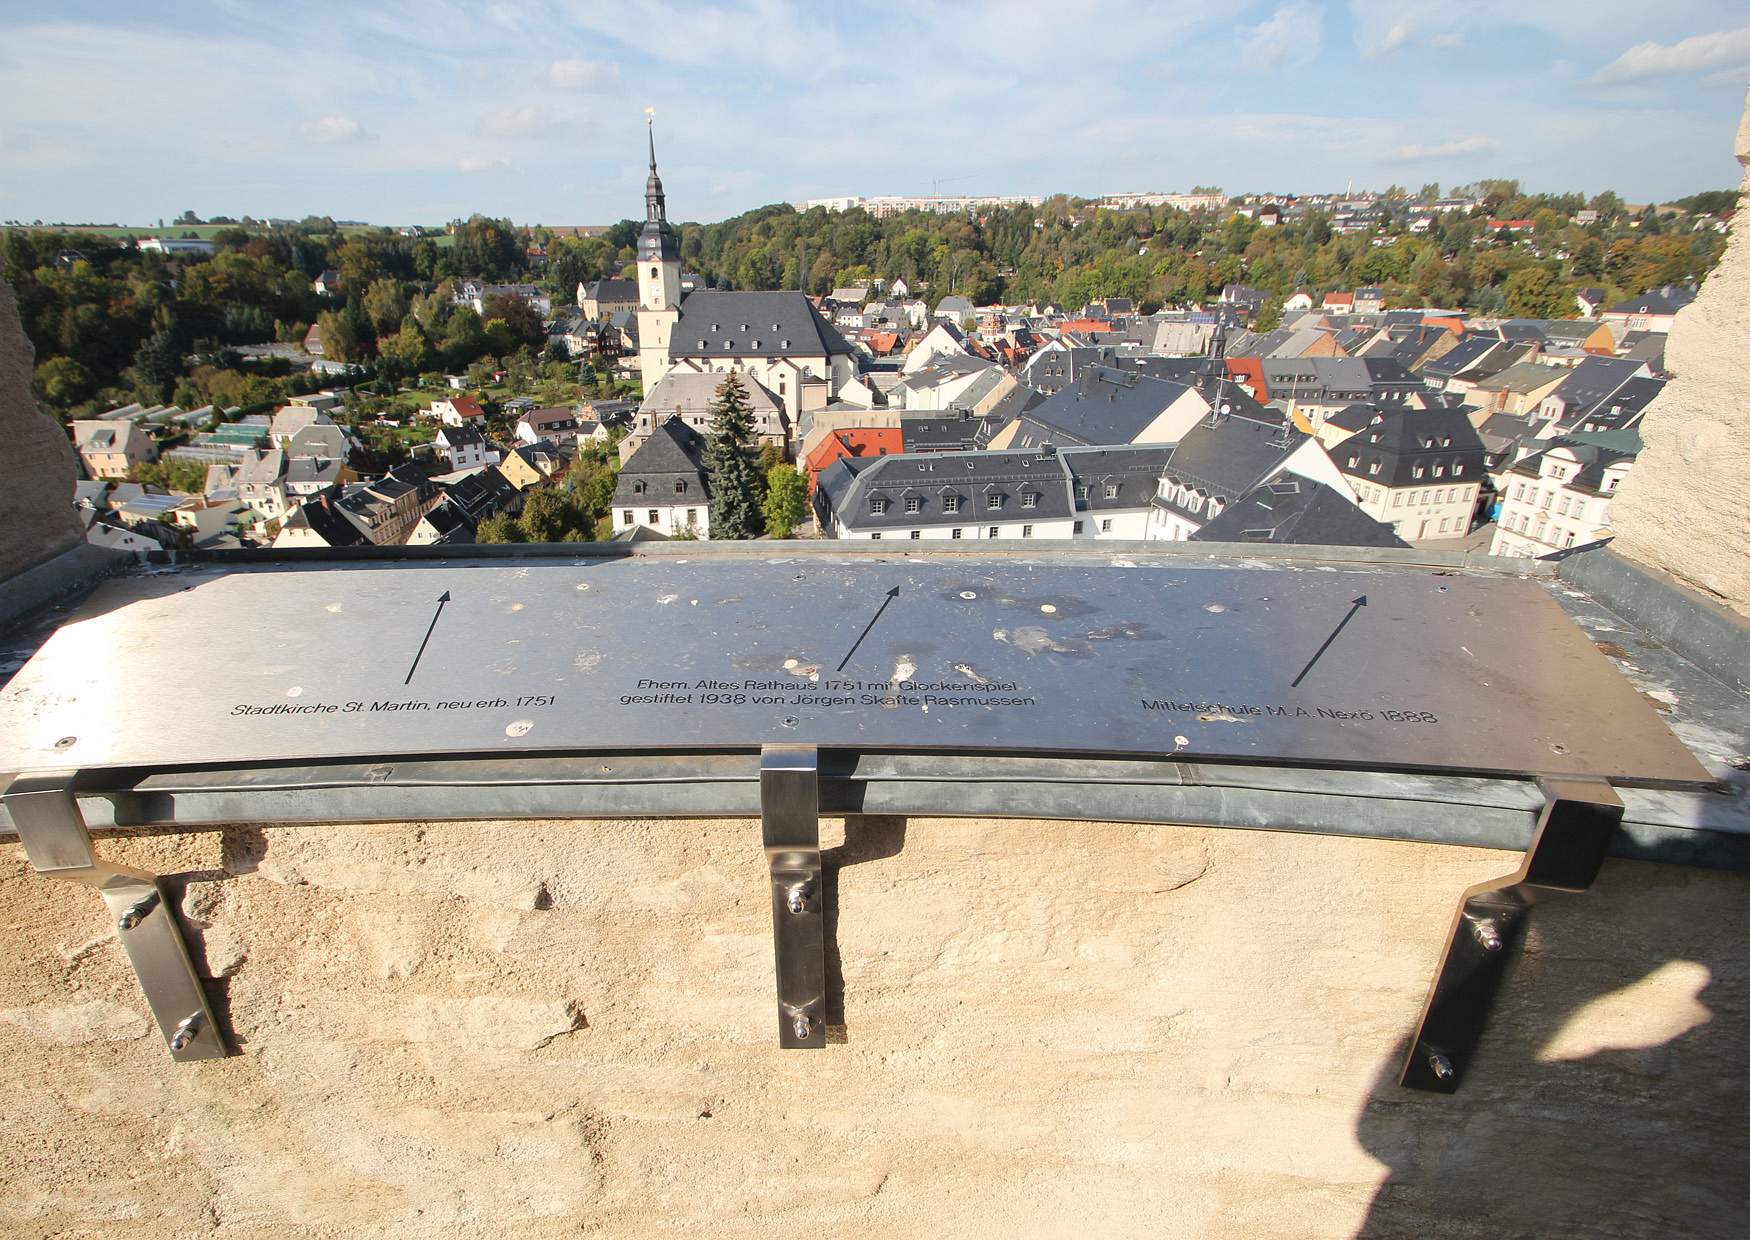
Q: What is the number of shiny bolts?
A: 6